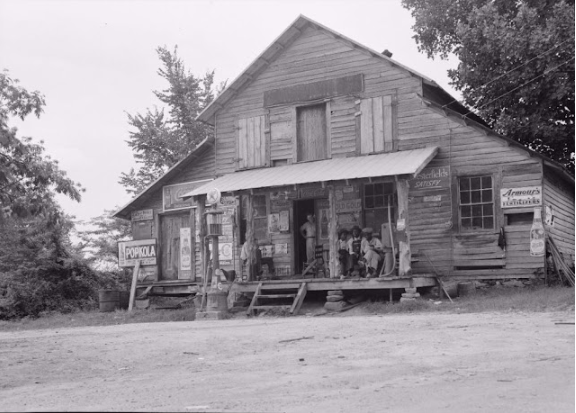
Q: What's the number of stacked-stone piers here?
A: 2